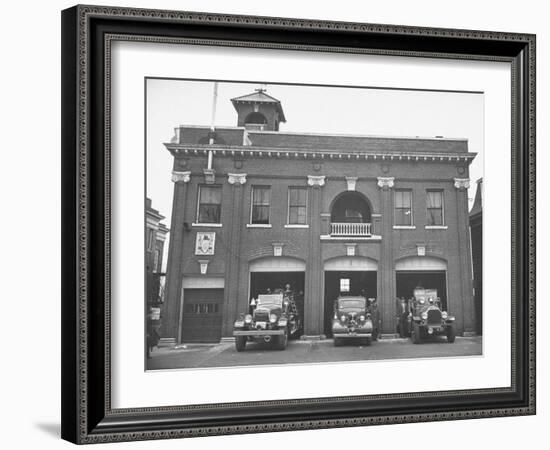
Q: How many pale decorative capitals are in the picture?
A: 5